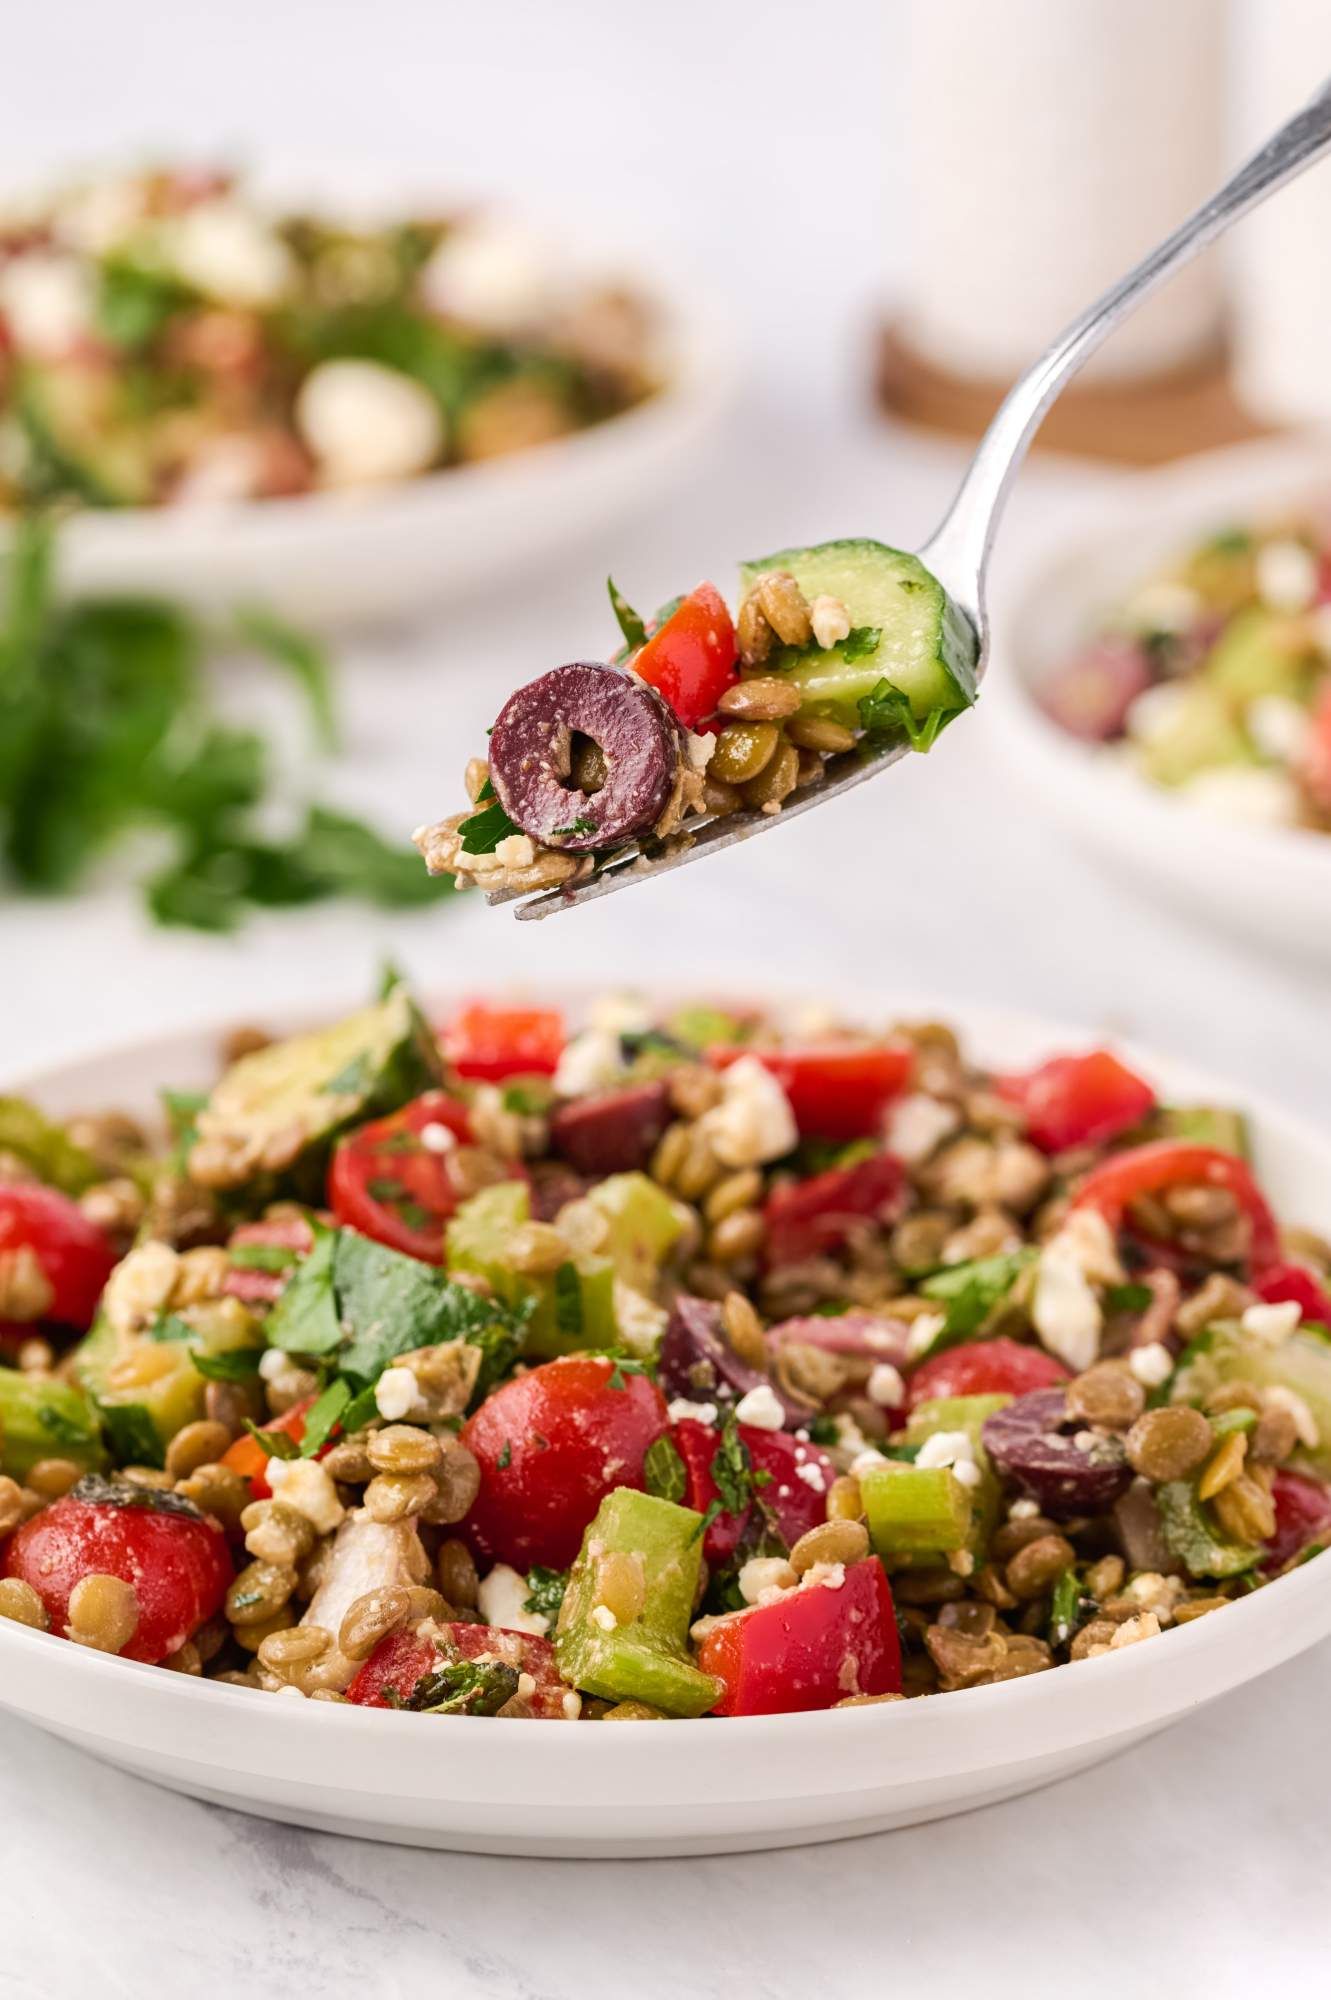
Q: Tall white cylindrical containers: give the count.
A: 2